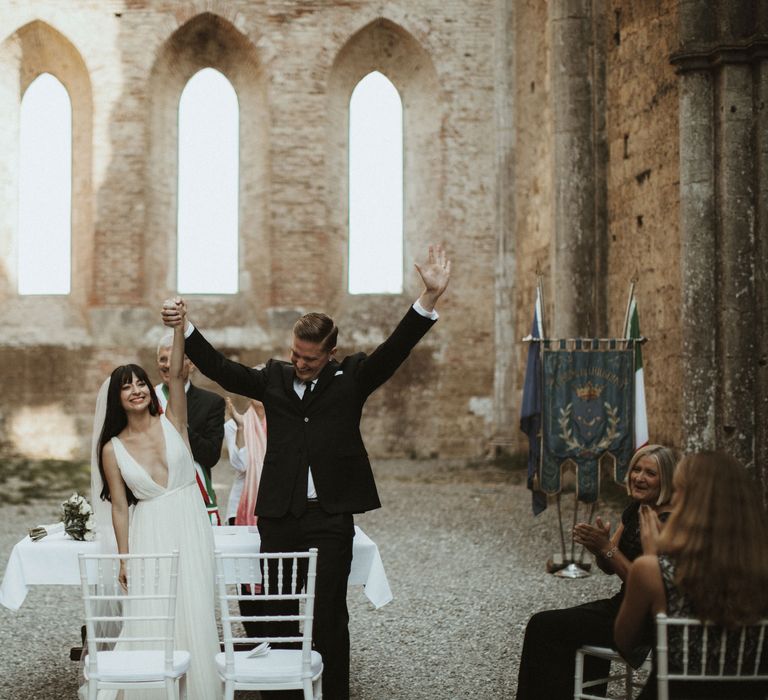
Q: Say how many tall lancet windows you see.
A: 3